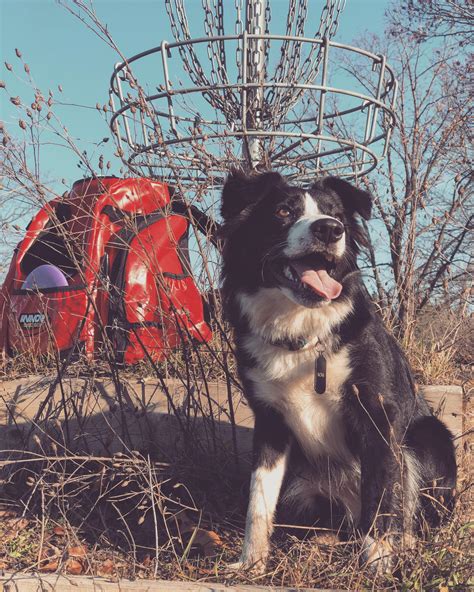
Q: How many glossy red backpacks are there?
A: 1